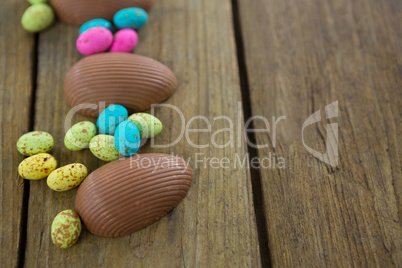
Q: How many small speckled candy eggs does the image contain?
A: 15